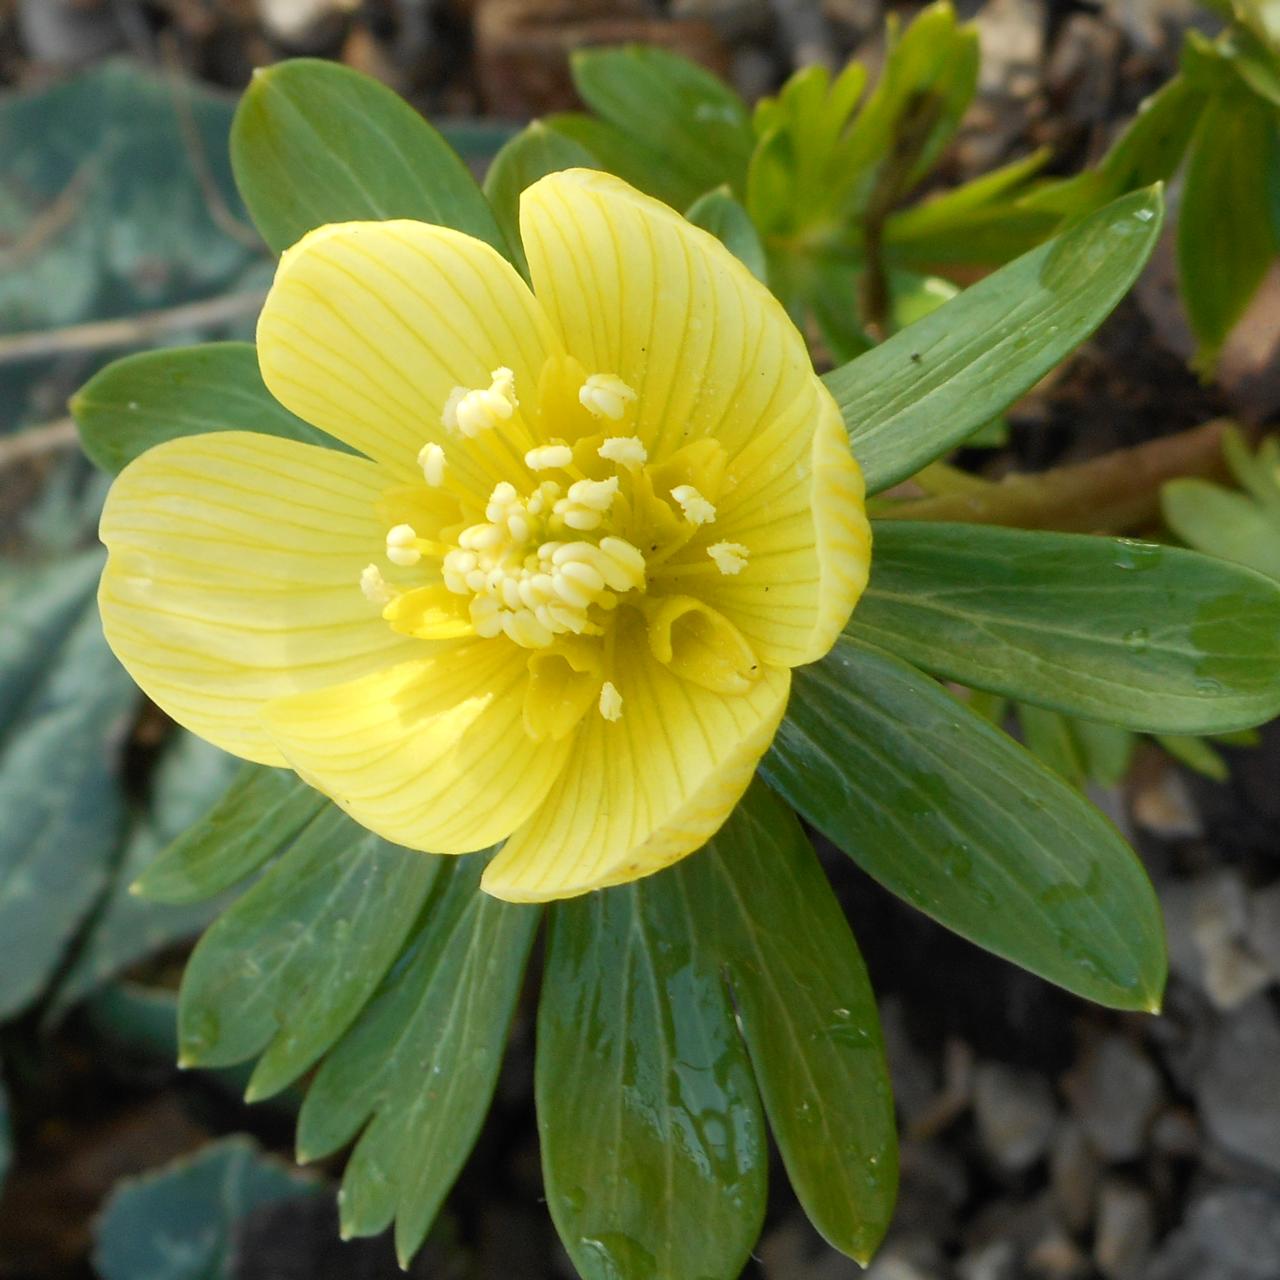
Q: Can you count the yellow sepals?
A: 6